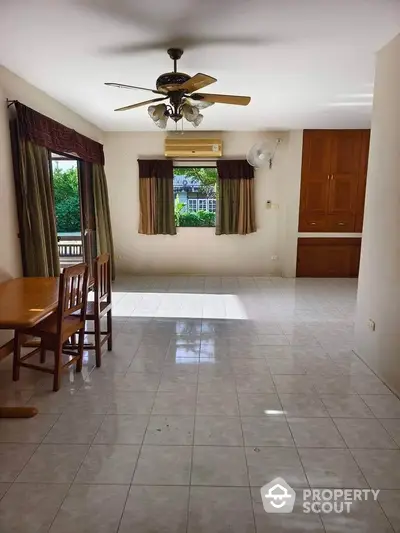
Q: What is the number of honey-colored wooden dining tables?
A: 1